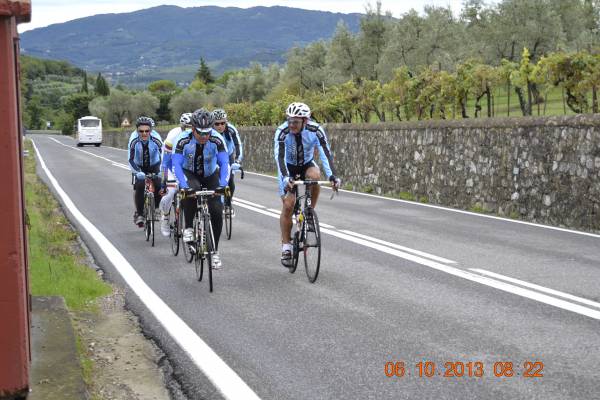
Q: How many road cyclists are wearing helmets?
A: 5